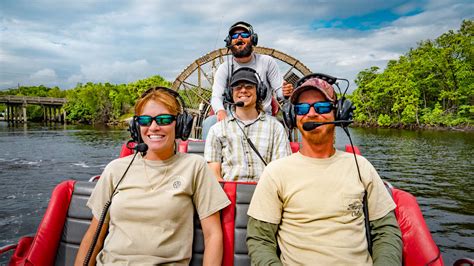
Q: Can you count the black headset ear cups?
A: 8